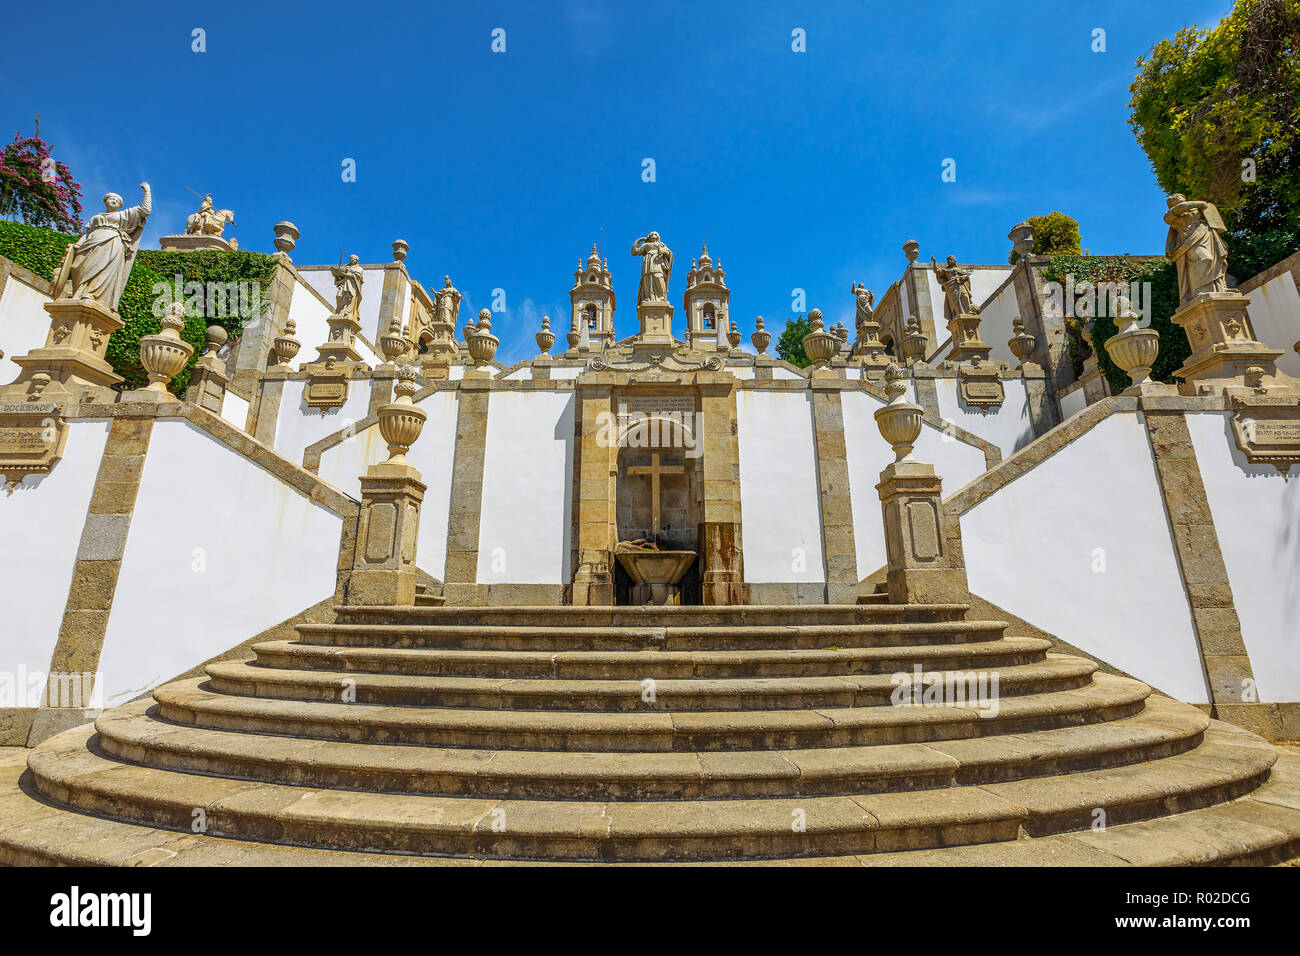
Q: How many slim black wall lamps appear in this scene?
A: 0